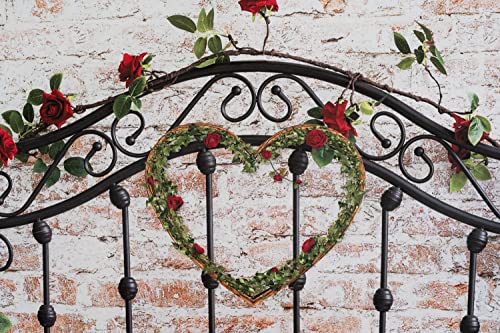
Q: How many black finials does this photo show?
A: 12